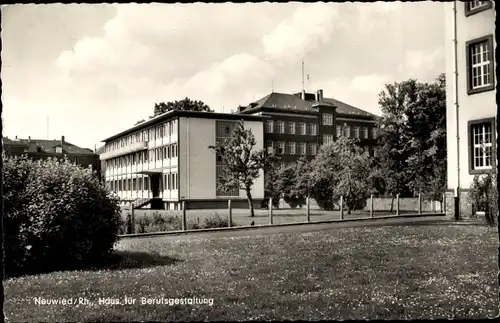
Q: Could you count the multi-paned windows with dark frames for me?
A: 3